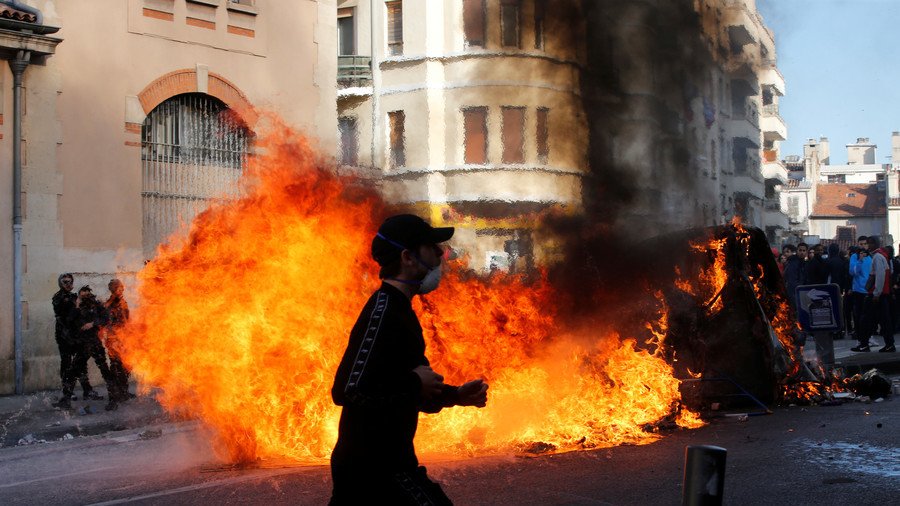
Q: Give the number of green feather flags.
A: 0